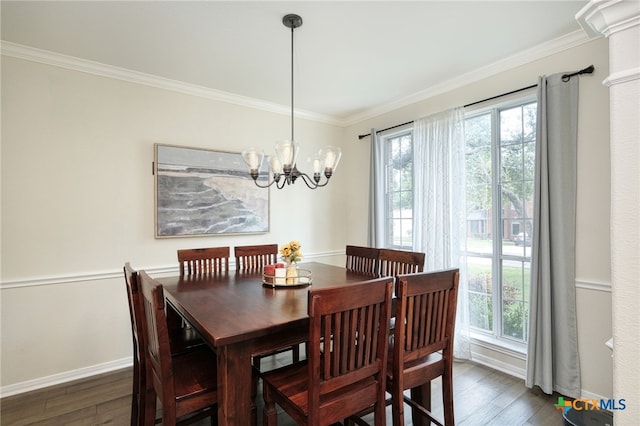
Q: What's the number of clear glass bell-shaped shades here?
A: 5